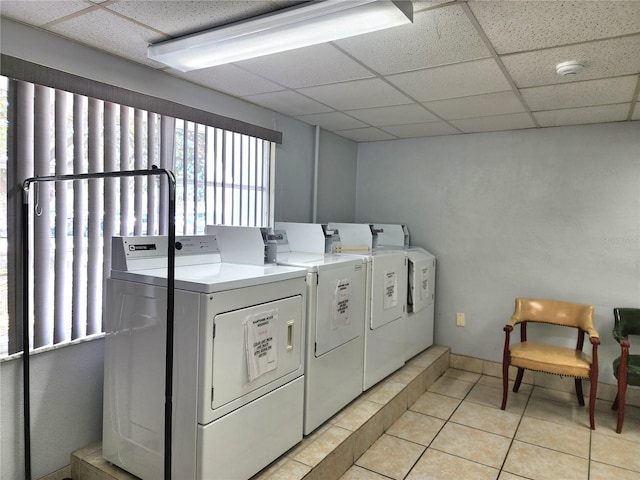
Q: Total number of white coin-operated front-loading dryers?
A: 4